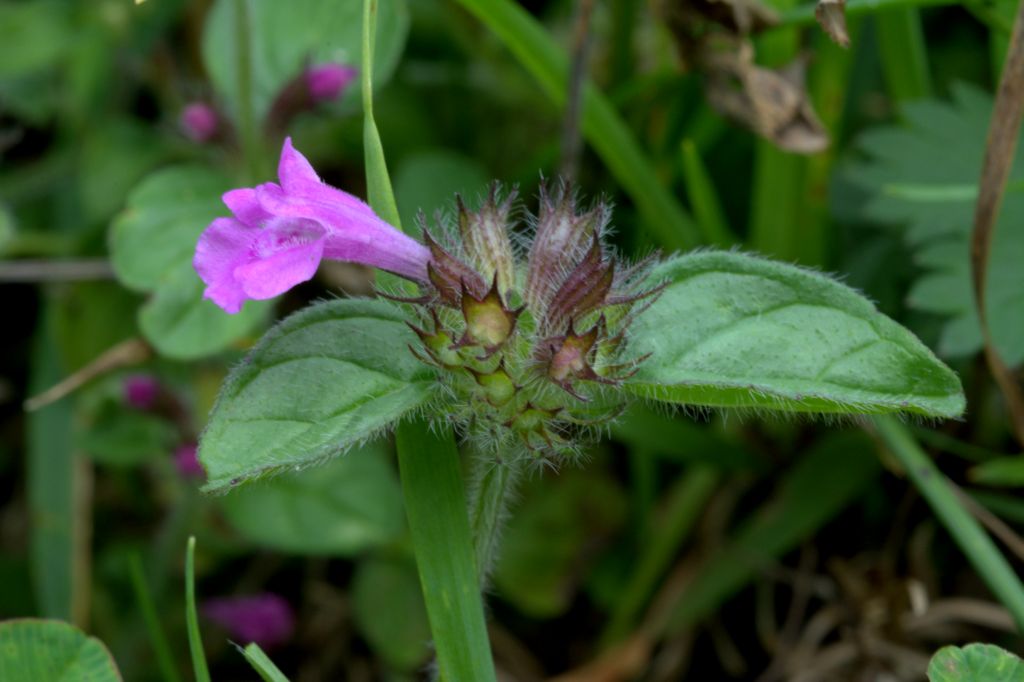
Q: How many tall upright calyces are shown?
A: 2